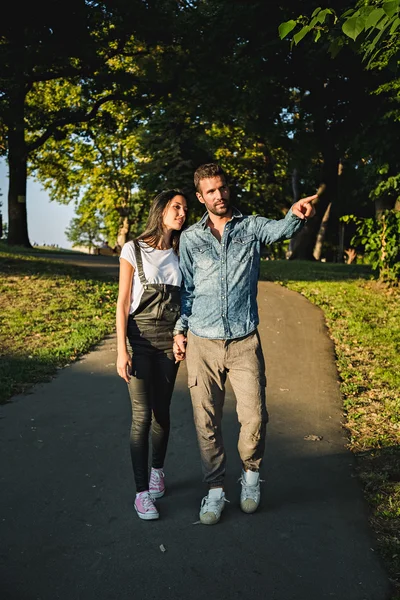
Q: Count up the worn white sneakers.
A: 2